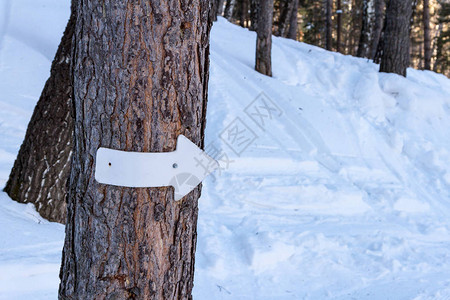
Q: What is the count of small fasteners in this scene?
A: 2